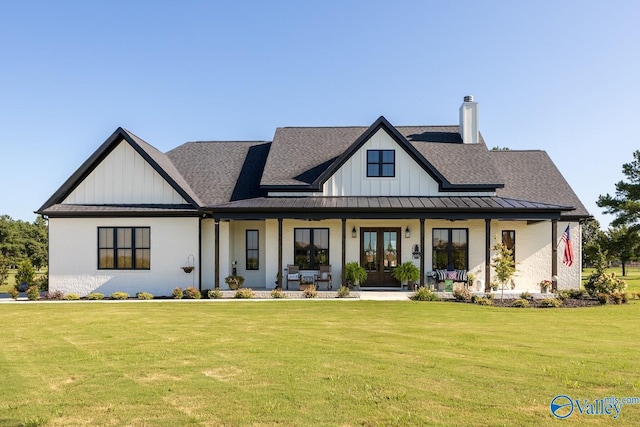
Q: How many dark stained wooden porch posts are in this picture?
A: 6